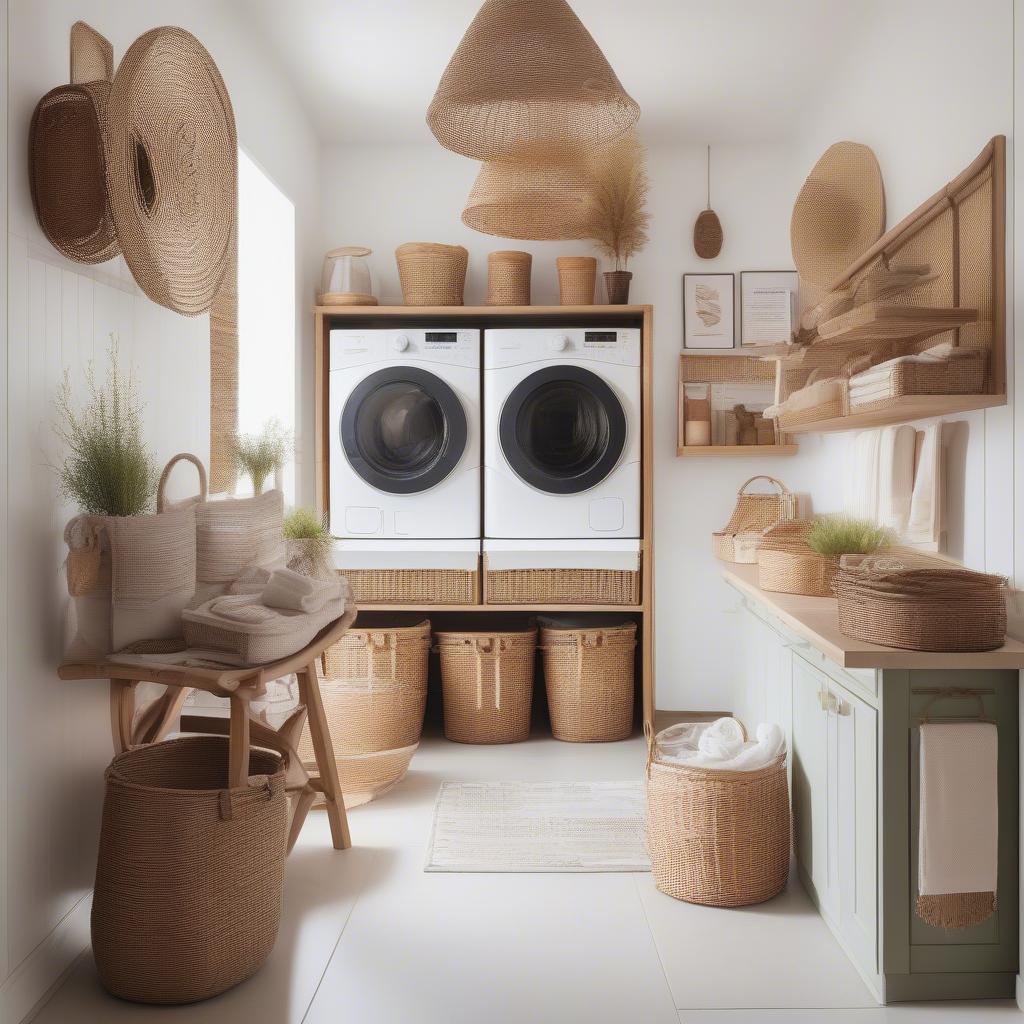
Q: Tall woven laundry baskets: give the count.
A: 5